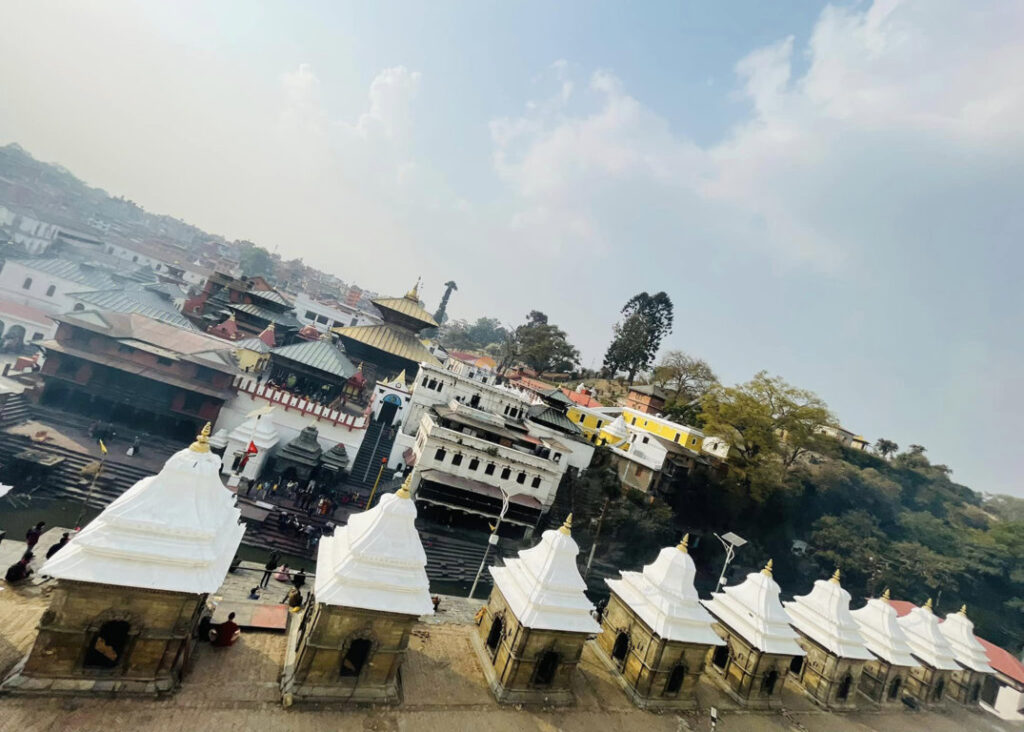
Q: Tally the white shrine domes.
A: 9